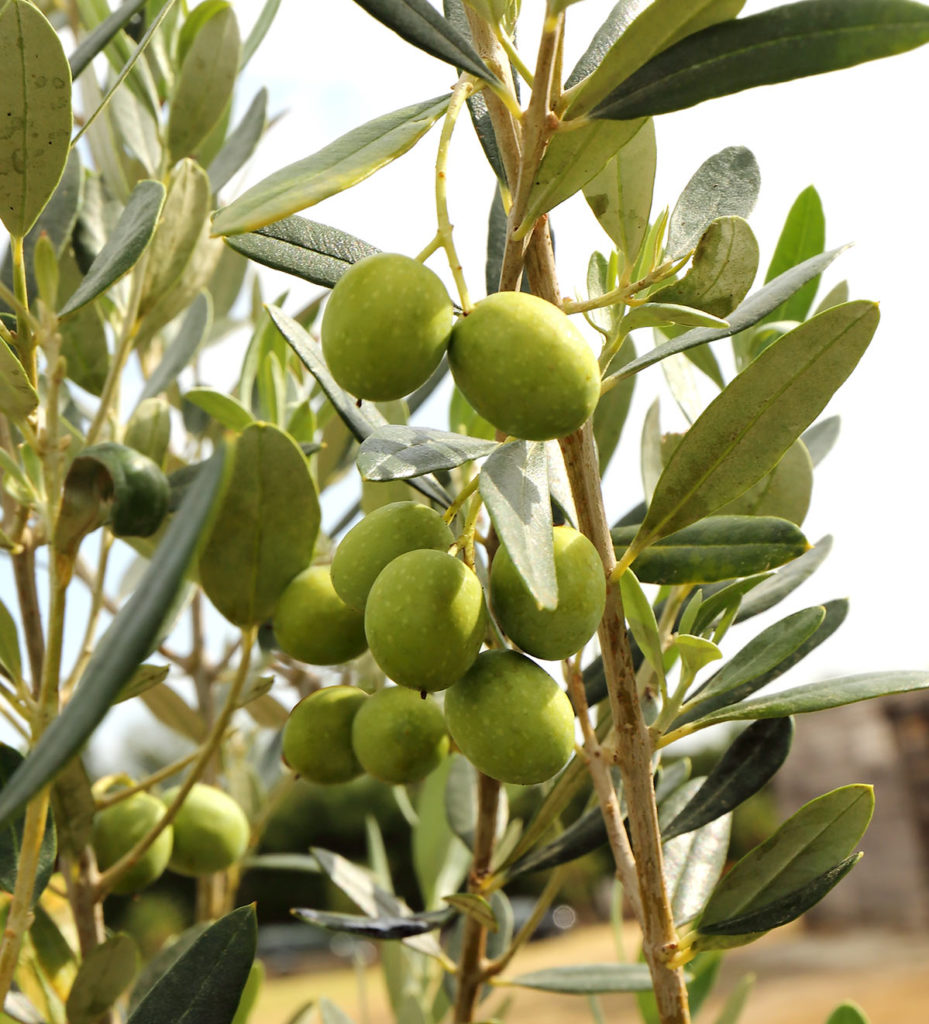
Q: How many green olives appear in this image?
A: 11